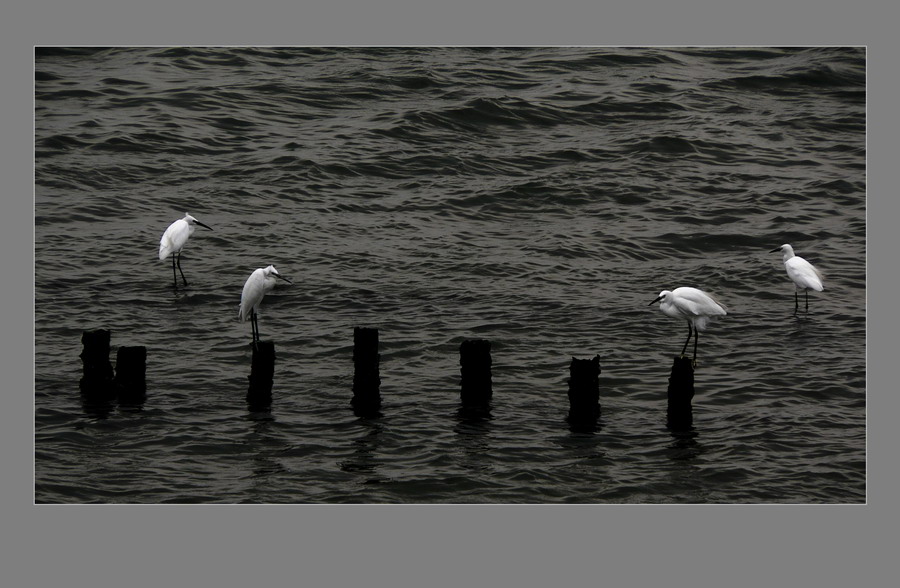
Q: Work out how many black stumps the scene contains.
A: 7